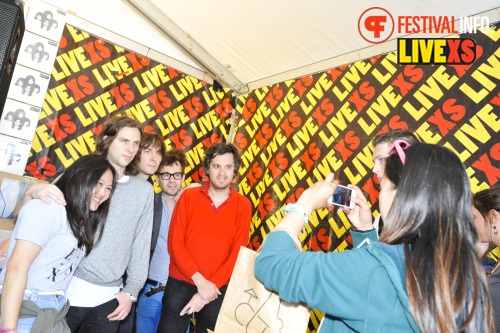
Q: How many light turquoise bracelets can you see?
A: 1